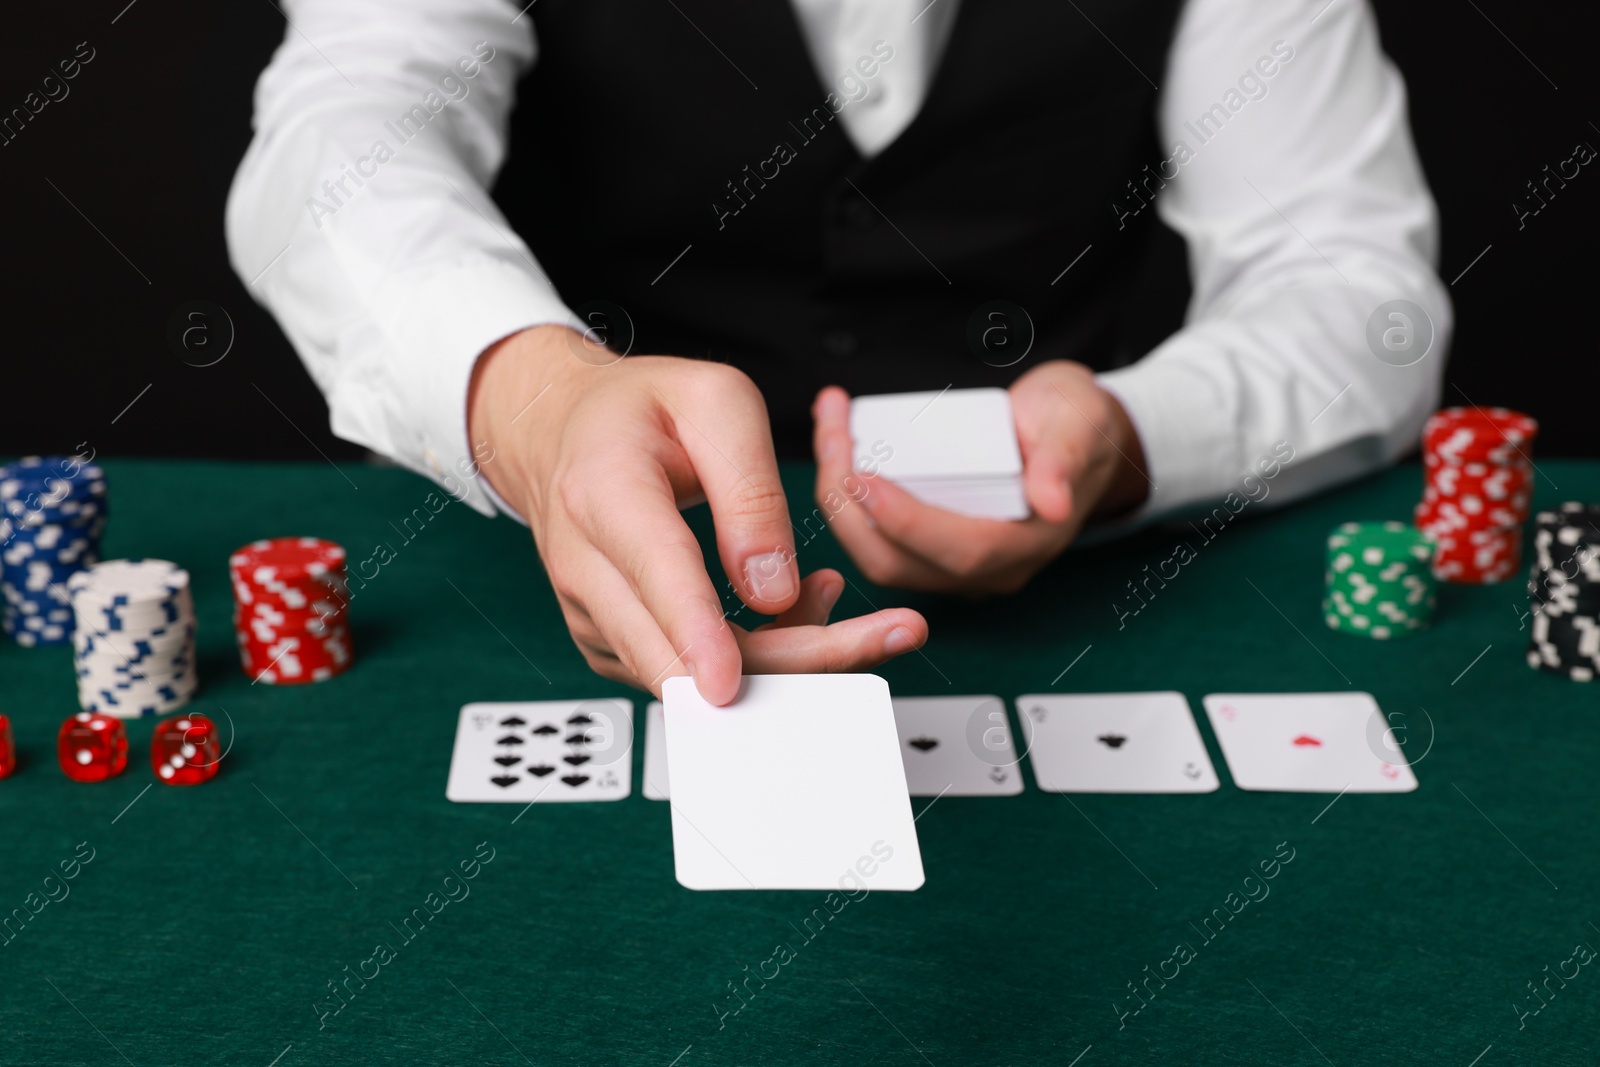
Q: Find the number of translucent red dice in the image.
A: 3